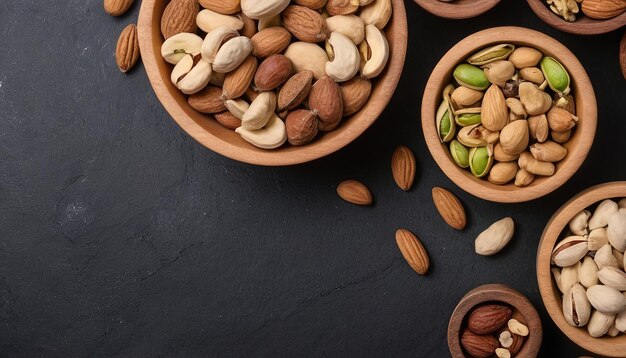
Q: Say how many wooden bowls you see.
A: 6